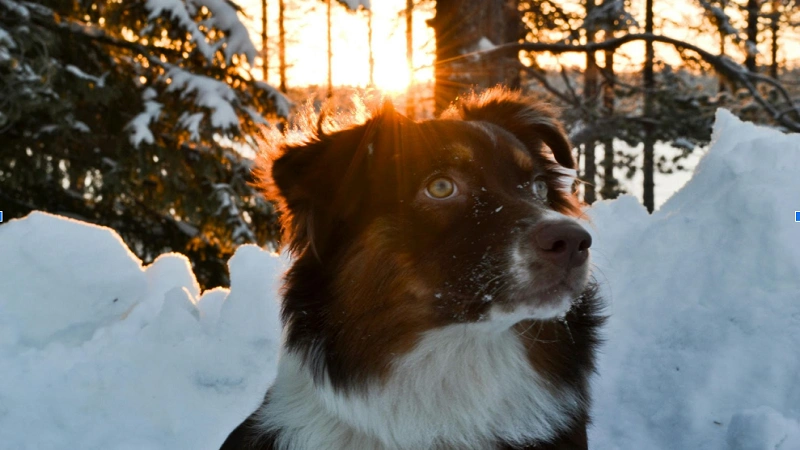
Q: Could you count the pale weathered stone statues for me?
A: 0